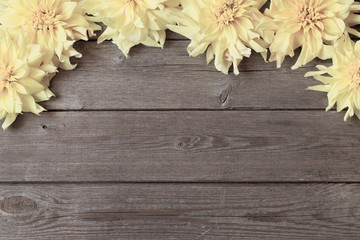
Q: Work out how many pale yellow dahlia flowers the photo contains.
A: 6